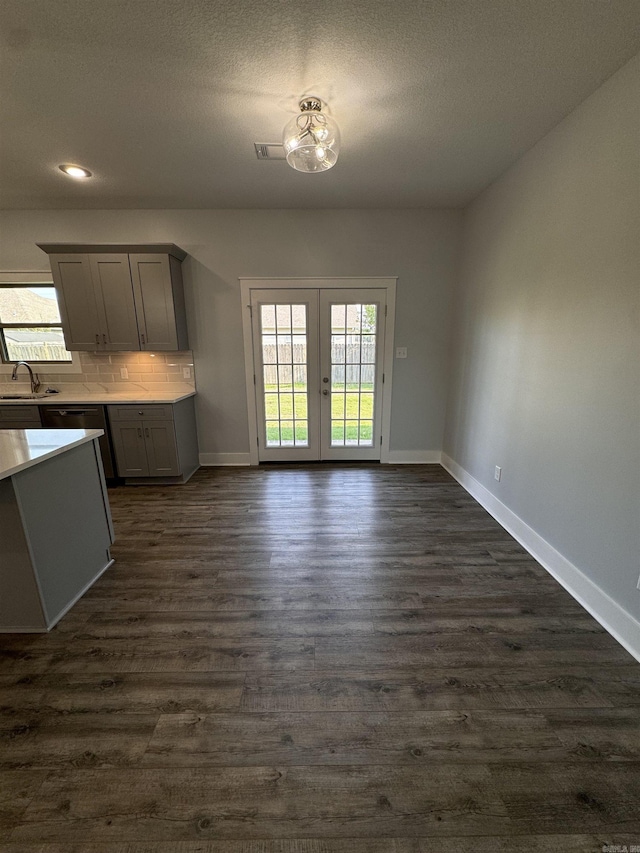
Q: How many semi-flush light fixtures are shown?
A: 1